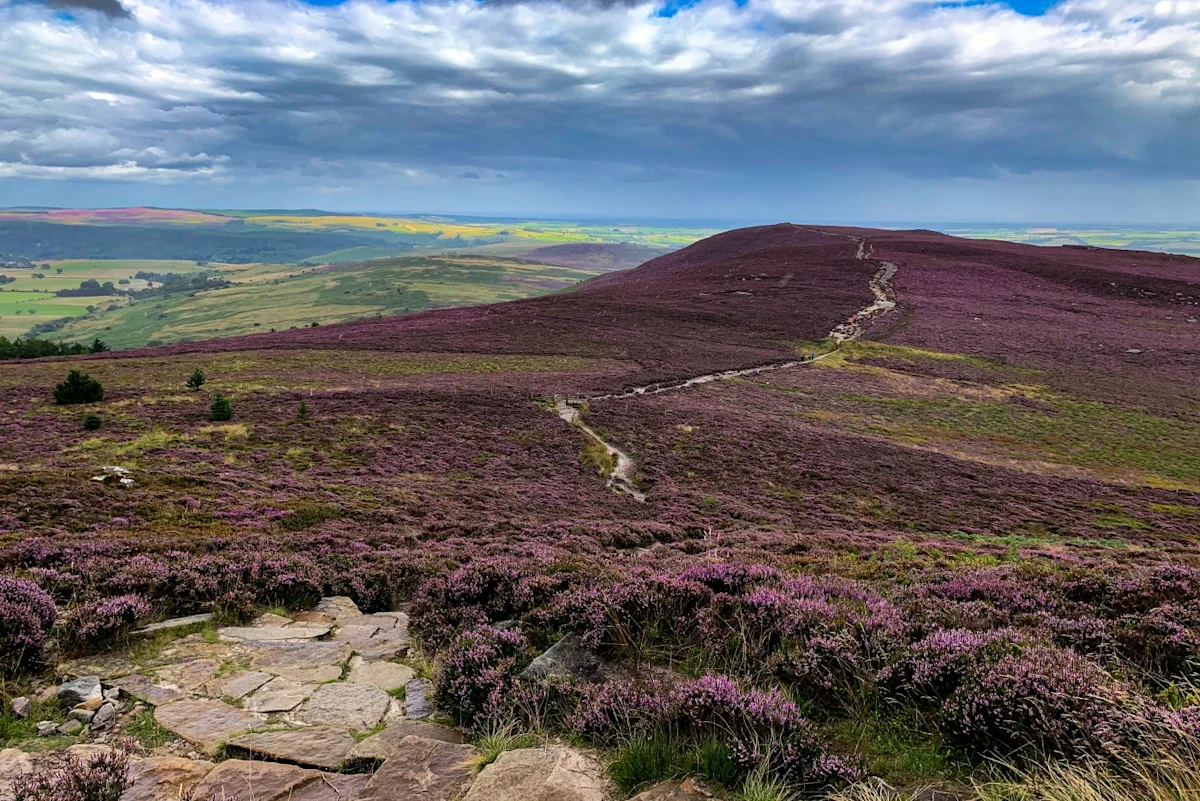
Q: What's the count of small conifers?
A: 5